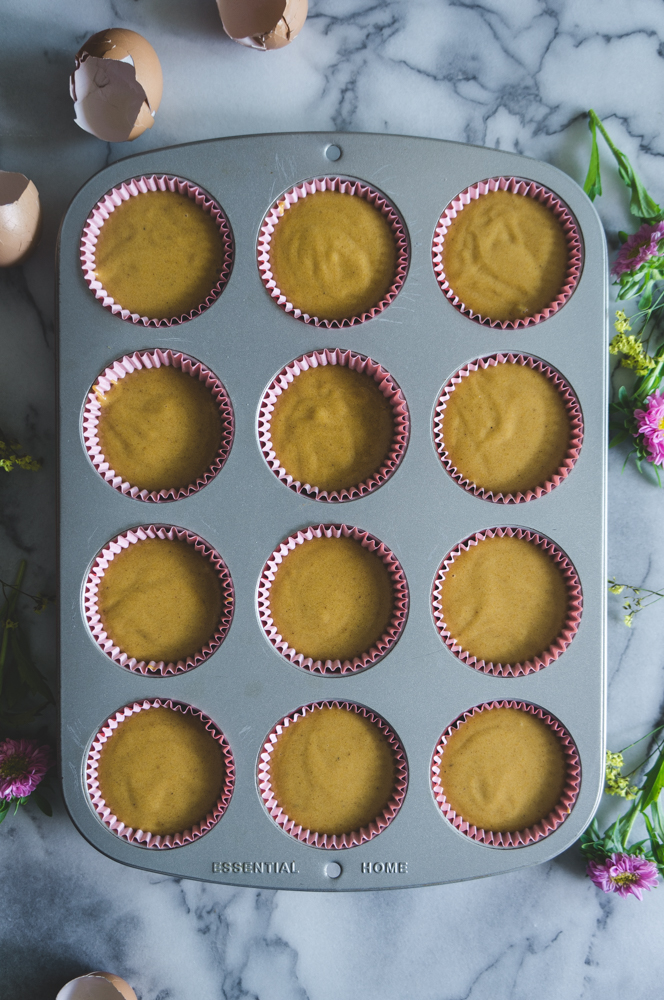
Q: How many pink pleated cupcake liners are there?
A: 12